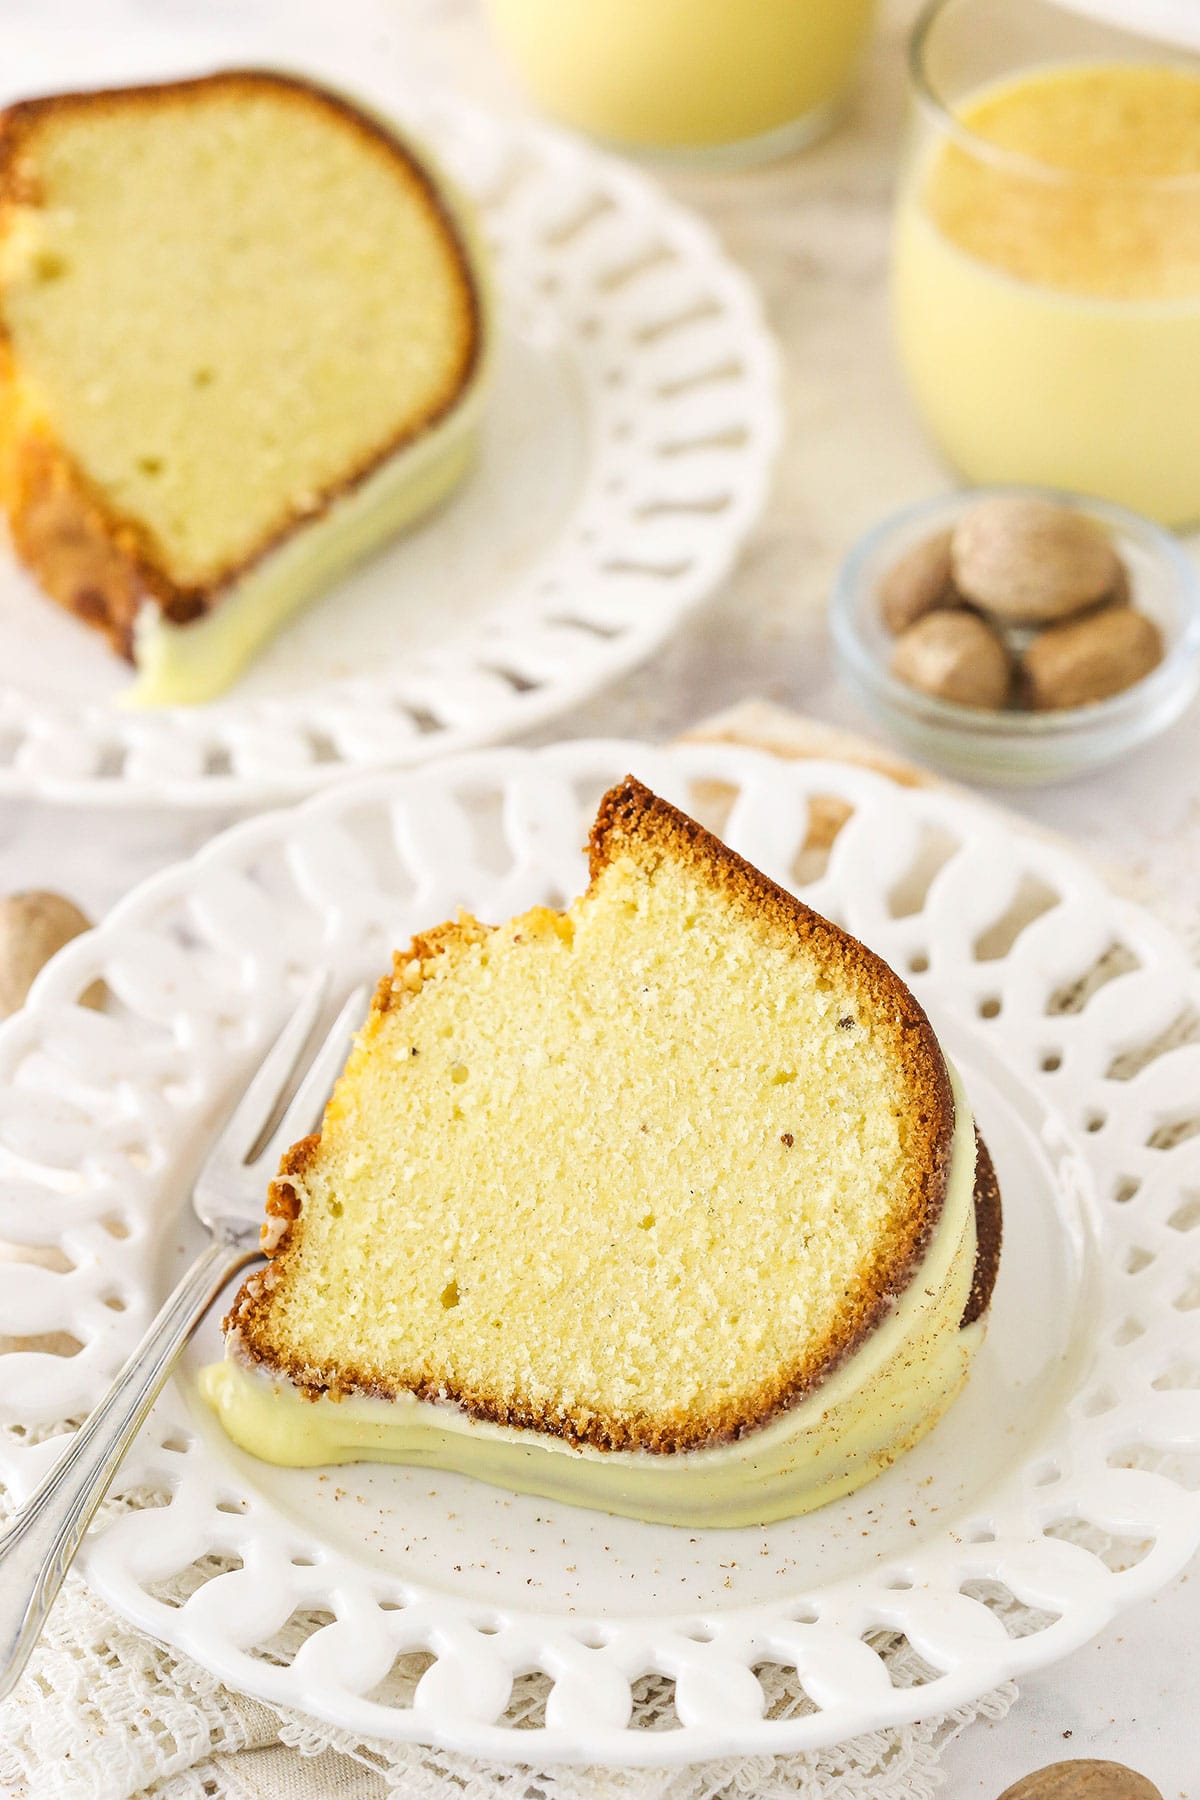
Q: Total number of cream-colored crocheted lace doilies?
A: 1